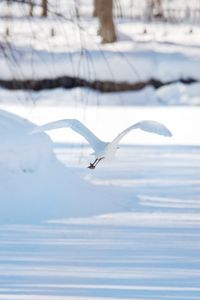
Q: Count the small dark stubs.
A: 4